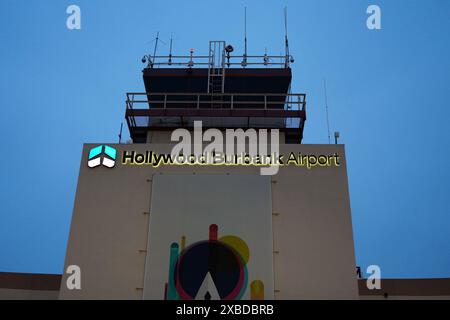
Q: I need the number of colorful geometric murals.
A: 1